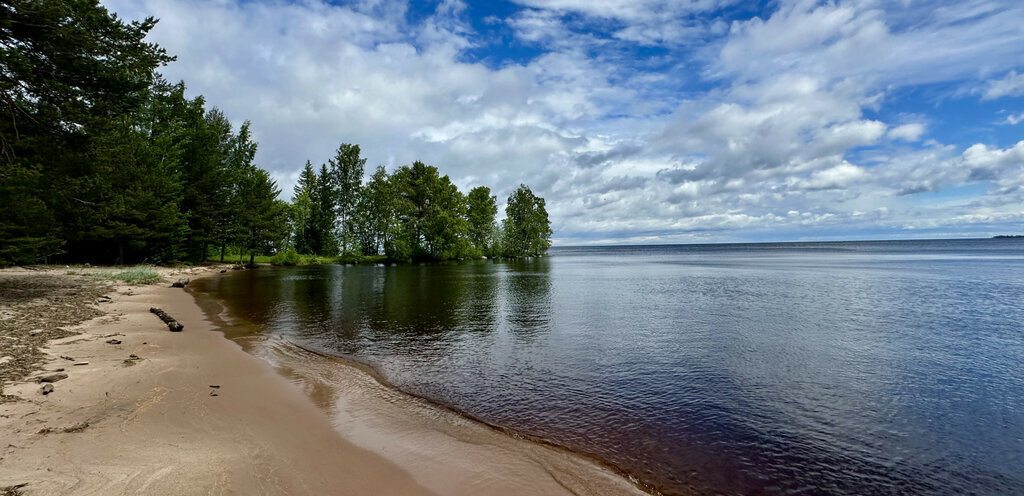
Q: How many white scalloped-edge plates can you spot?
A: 0